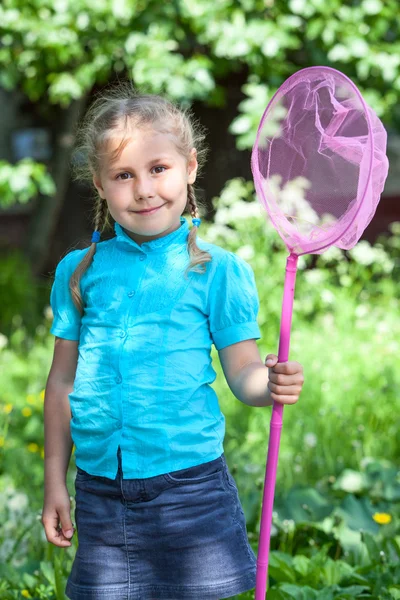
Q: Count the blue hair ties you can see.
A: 2